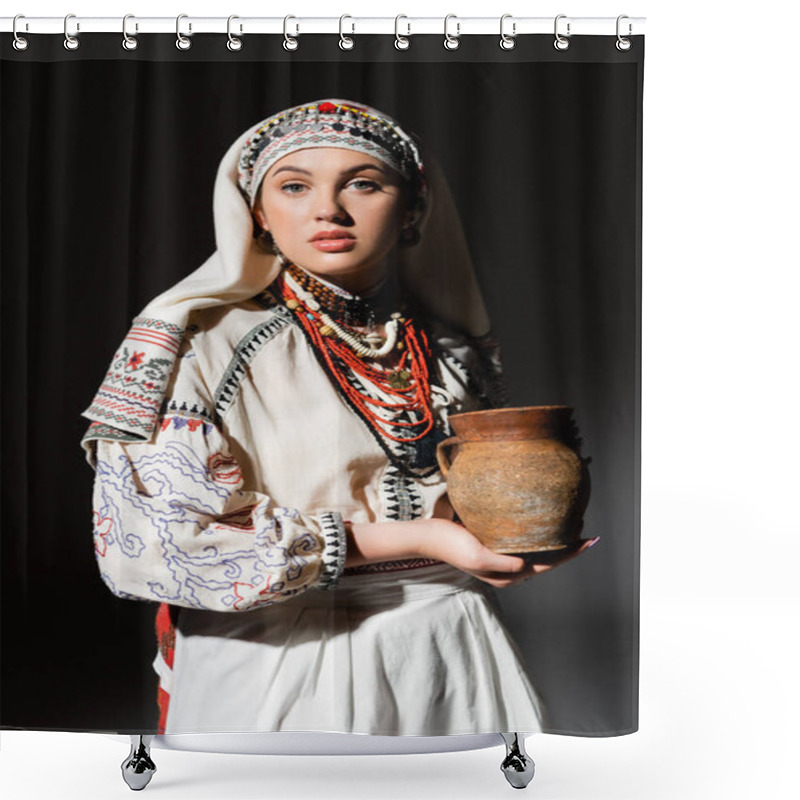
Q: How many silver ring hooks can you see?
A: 12